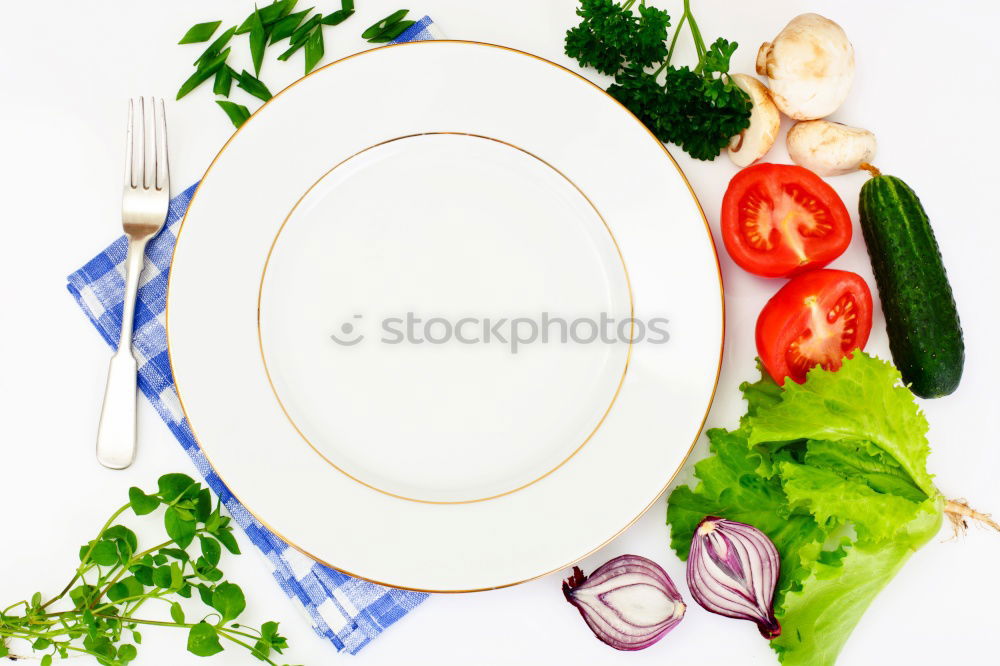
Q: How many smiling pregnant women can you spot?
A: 0